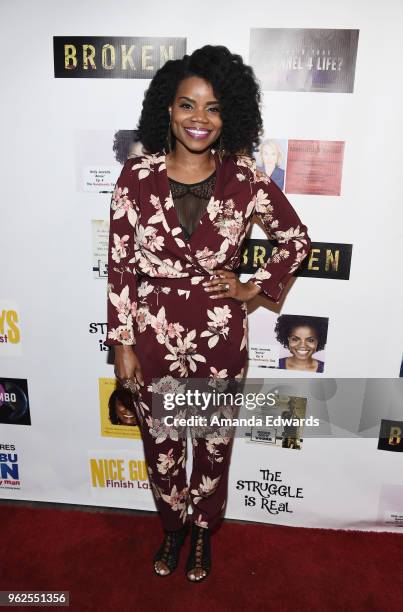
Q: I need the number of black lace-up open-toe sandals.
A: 2